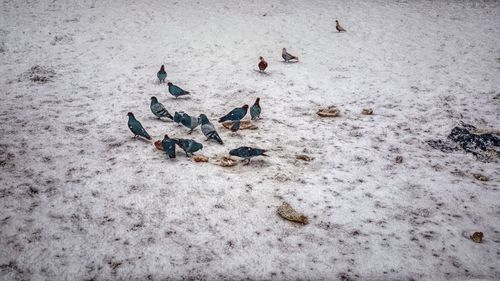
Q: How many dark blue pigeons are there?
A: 12